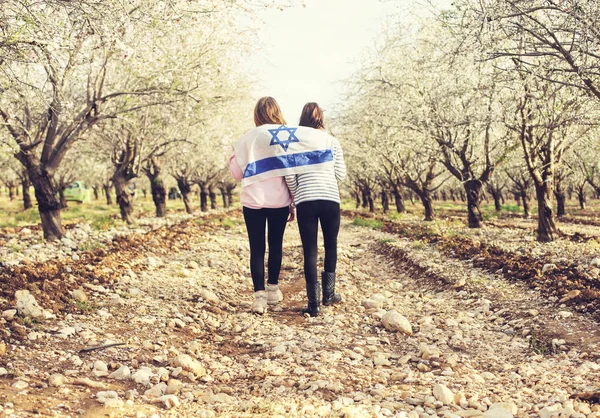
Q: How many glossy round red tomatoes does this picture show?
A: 0